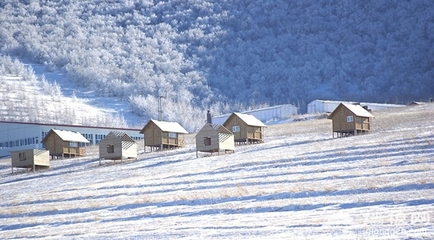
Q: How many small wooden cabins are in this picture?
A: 7